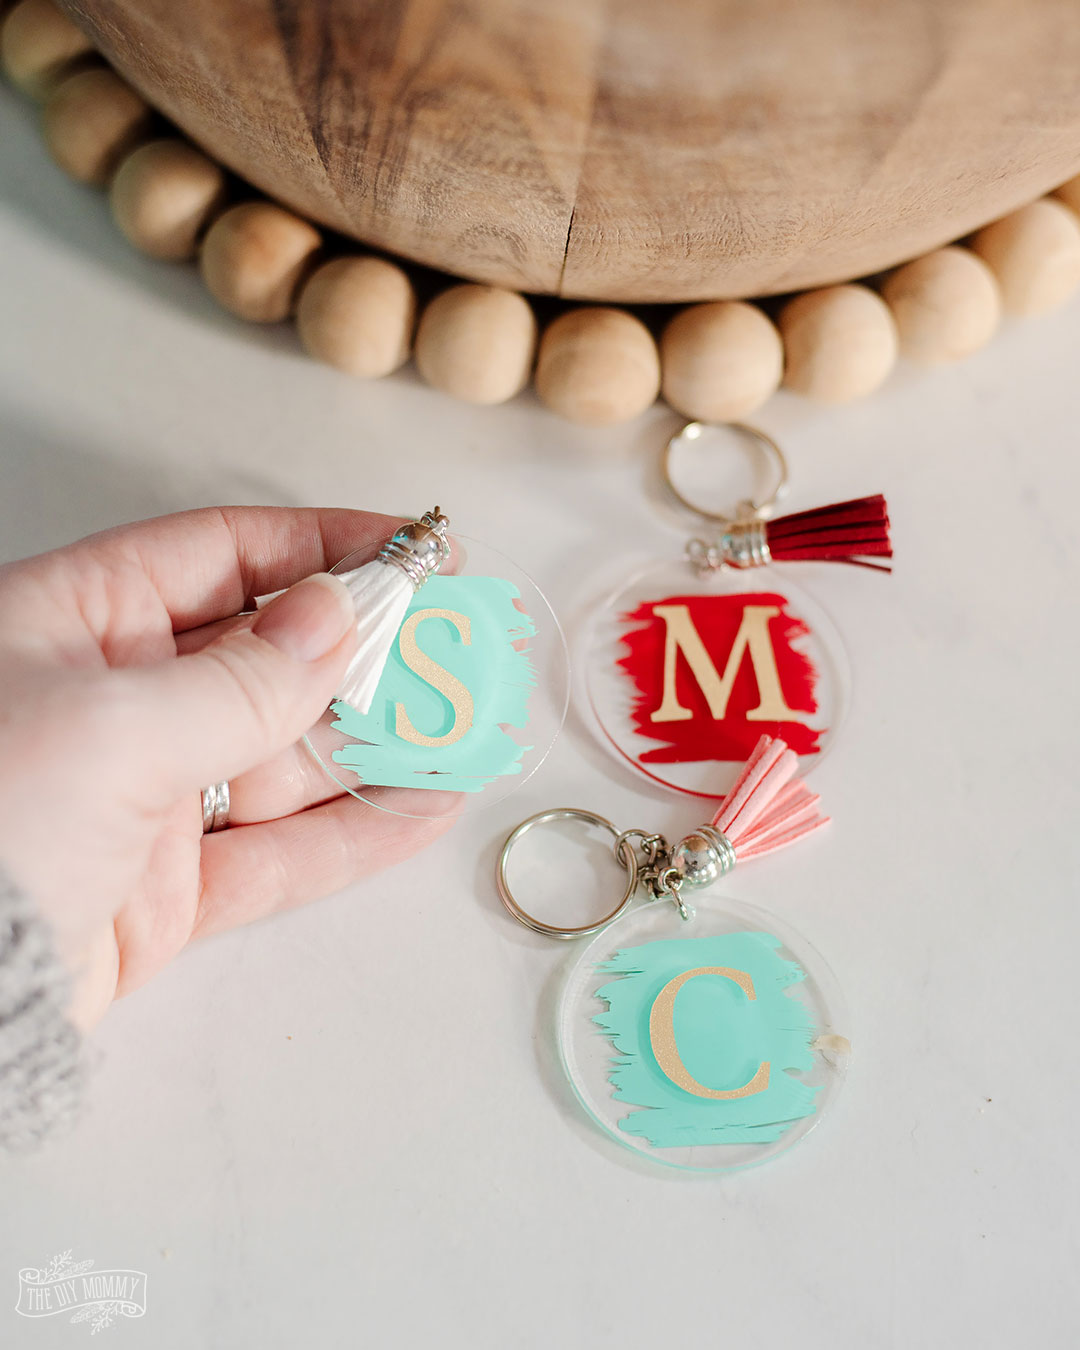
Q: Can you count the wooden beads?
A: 12